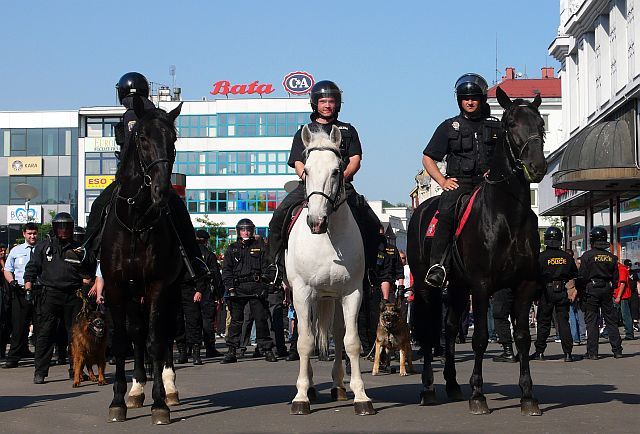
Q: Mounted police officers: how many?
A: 3